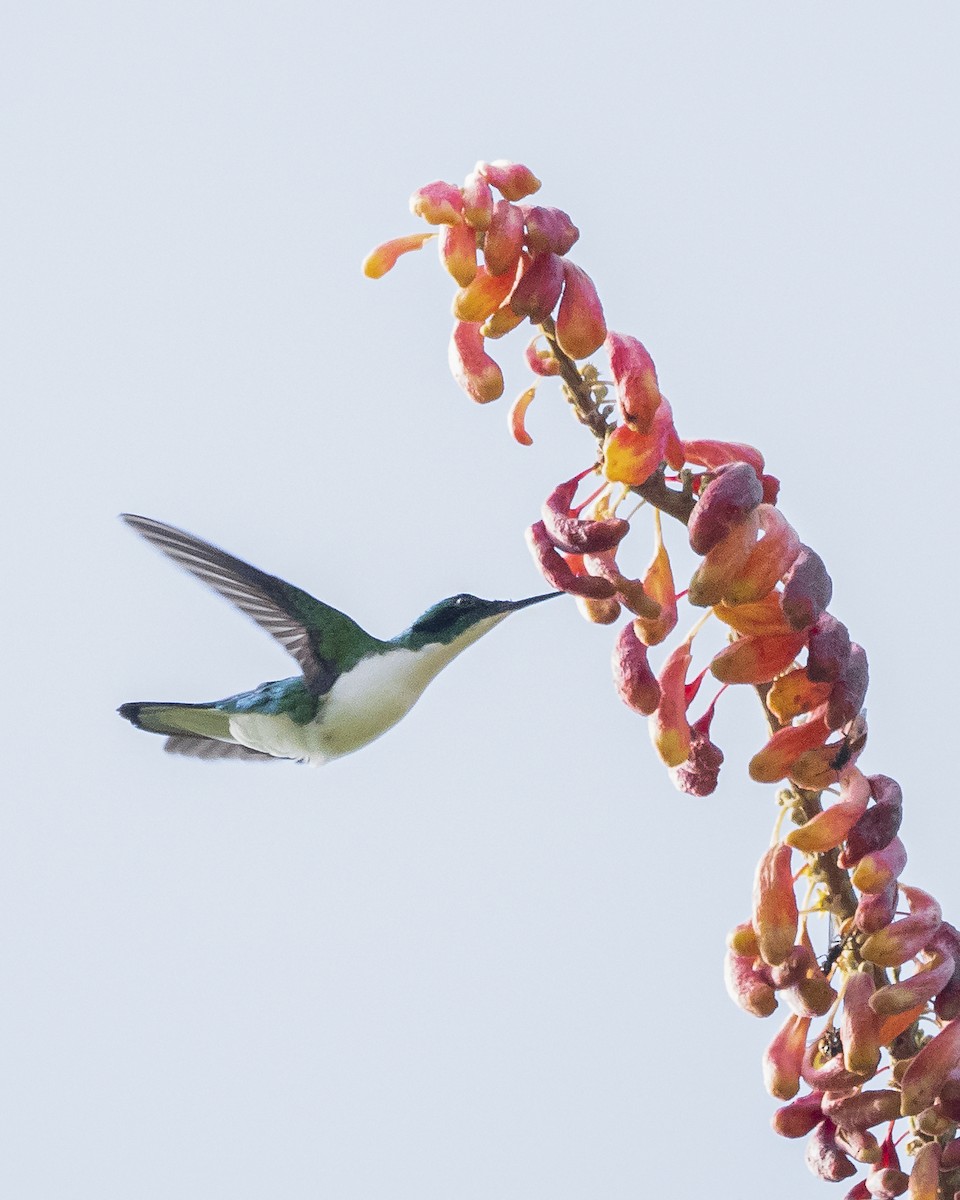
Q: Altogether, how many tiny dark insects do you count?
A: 3